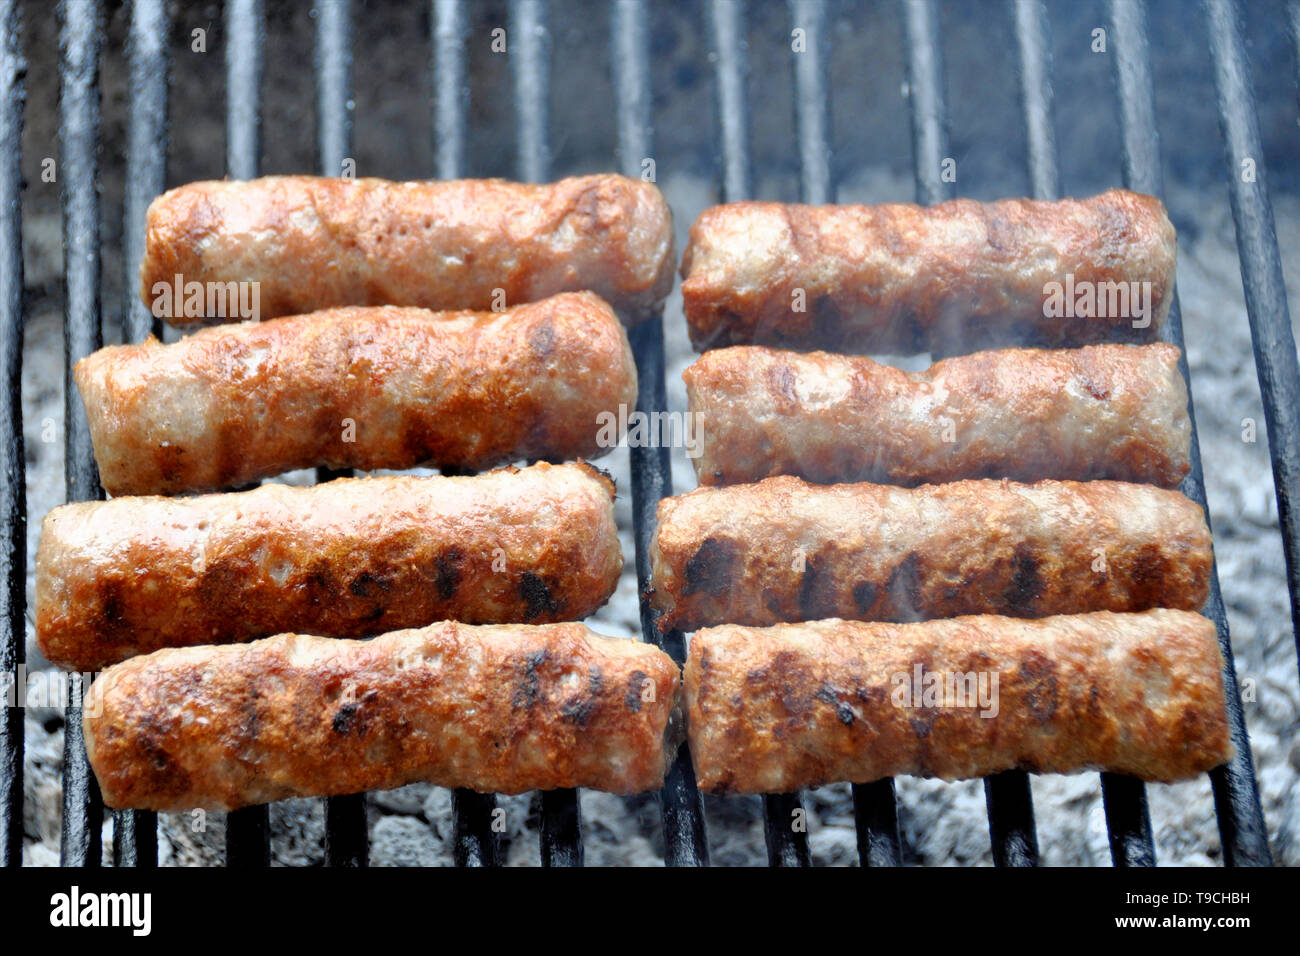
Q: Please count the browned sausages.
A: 8